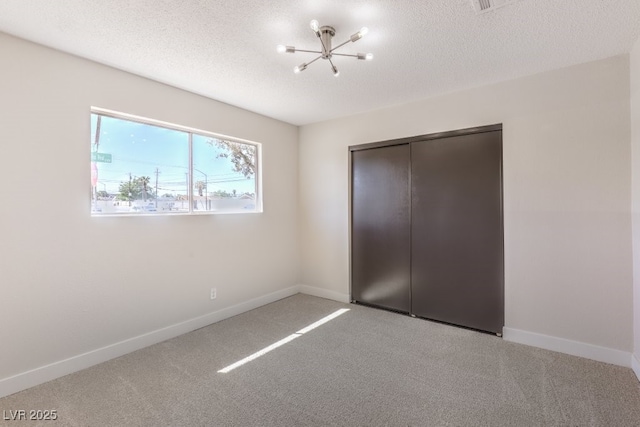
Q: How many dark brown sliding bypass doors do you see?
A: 2